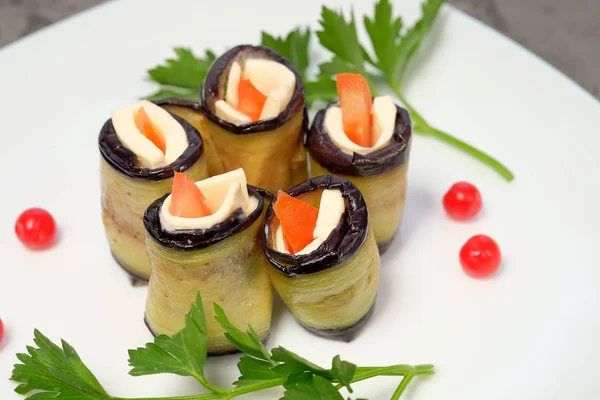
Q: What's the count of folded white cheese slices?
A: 5